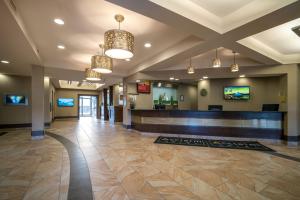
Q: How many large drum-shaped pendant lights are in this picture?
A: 3